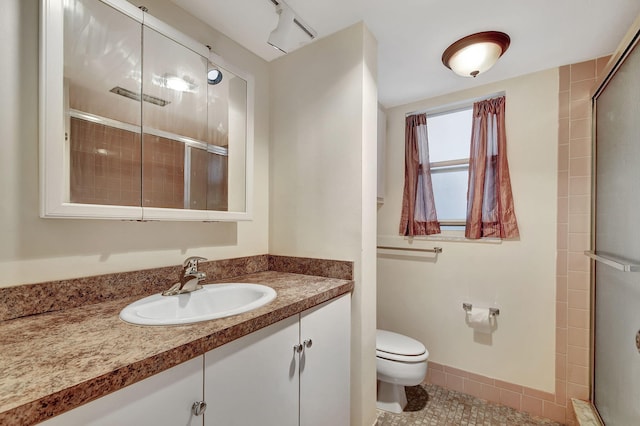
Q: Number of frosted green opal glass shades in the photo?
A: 0